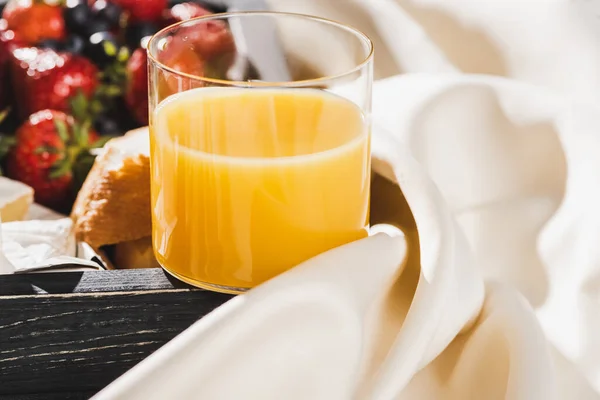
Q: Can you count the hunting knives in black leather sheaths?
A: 0